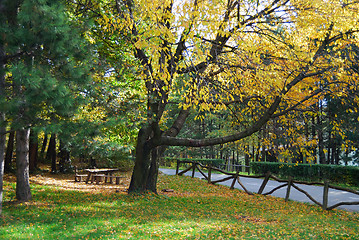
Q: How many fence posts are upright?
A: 7